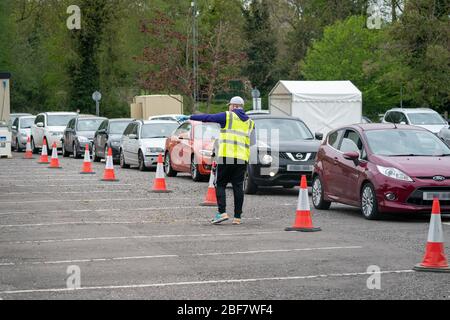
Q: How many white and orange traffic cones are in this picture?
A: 9